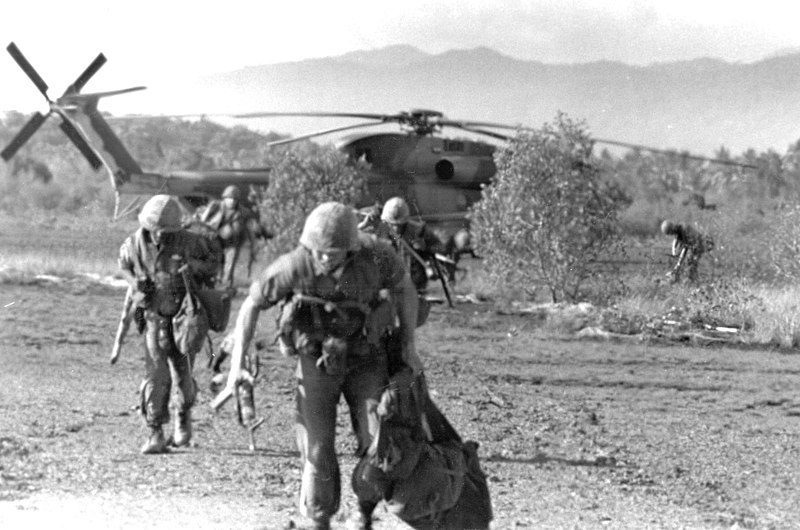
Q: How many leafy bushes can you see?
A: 2